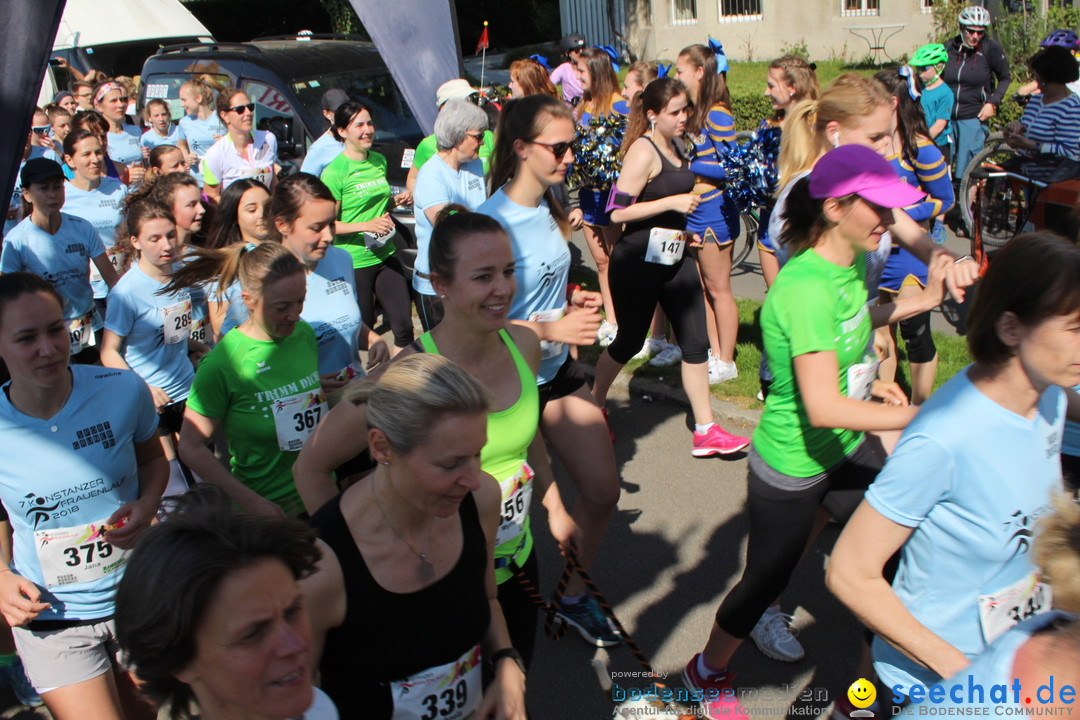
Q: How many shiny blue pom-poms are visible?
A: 2